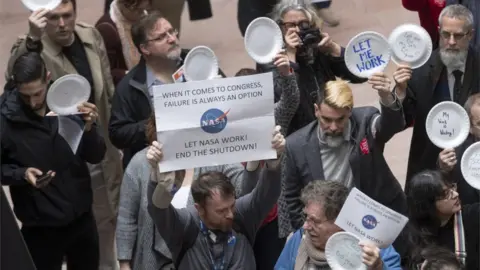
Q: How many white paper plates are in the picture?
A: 9